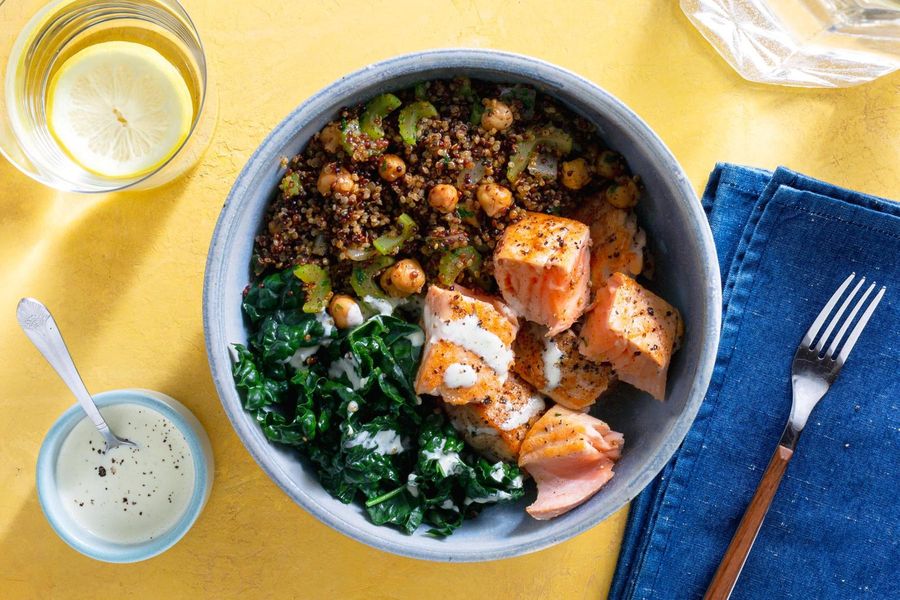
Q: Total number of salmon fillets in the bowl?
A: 7